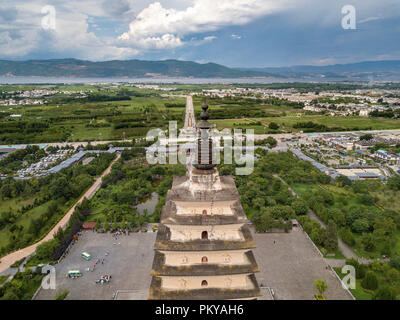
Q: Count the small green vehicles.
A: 2